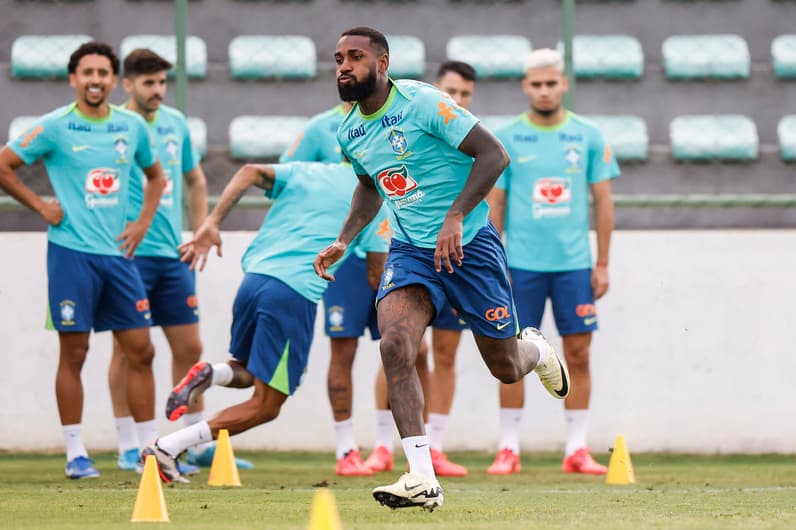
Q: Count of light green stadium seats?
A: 15